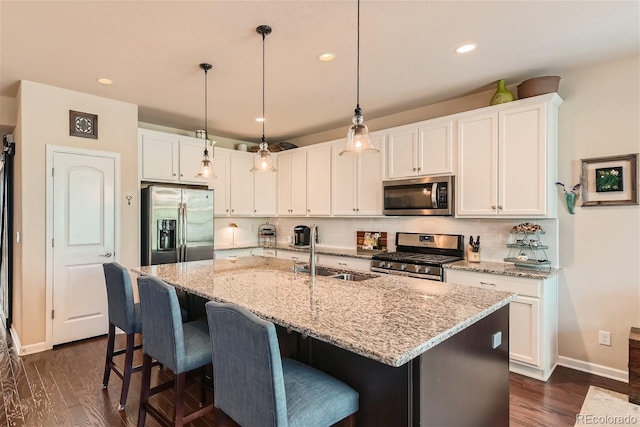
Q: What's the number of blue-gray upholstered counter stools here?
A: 3